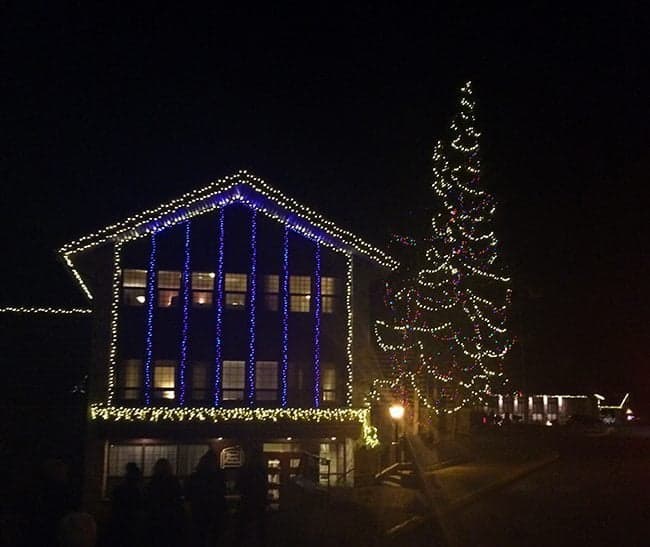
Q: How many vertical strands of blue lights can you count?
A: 6